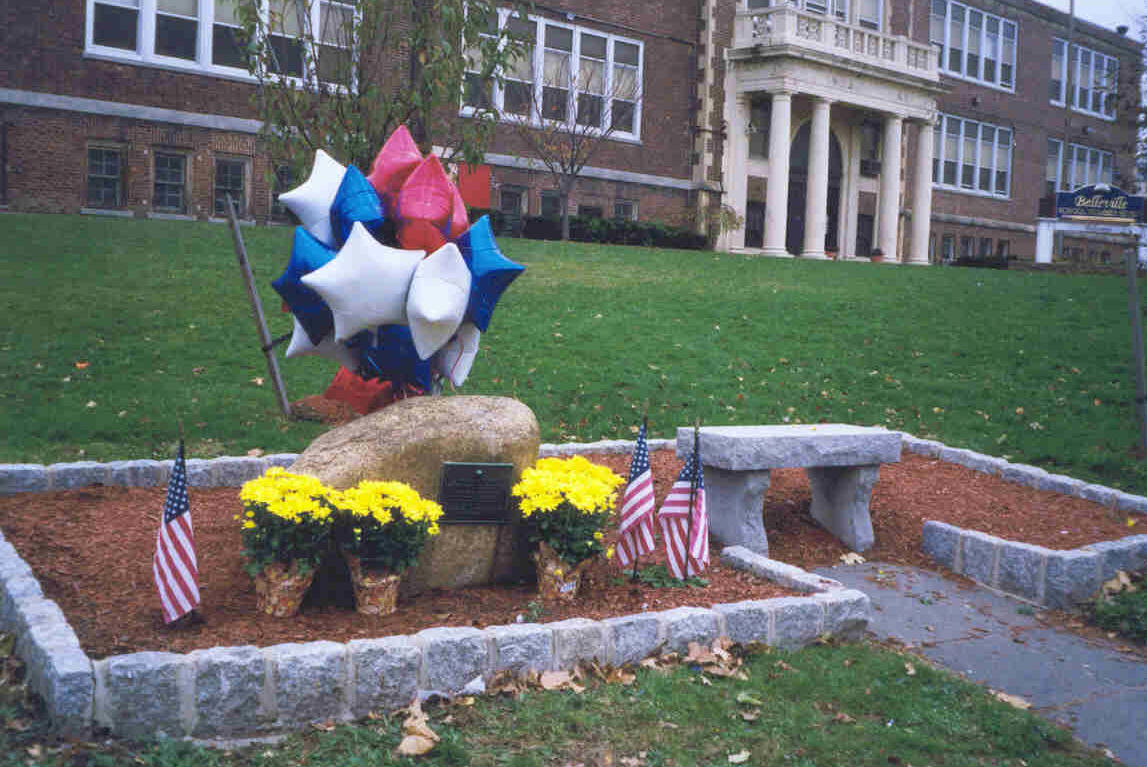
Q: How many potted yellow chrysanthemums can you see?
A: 3